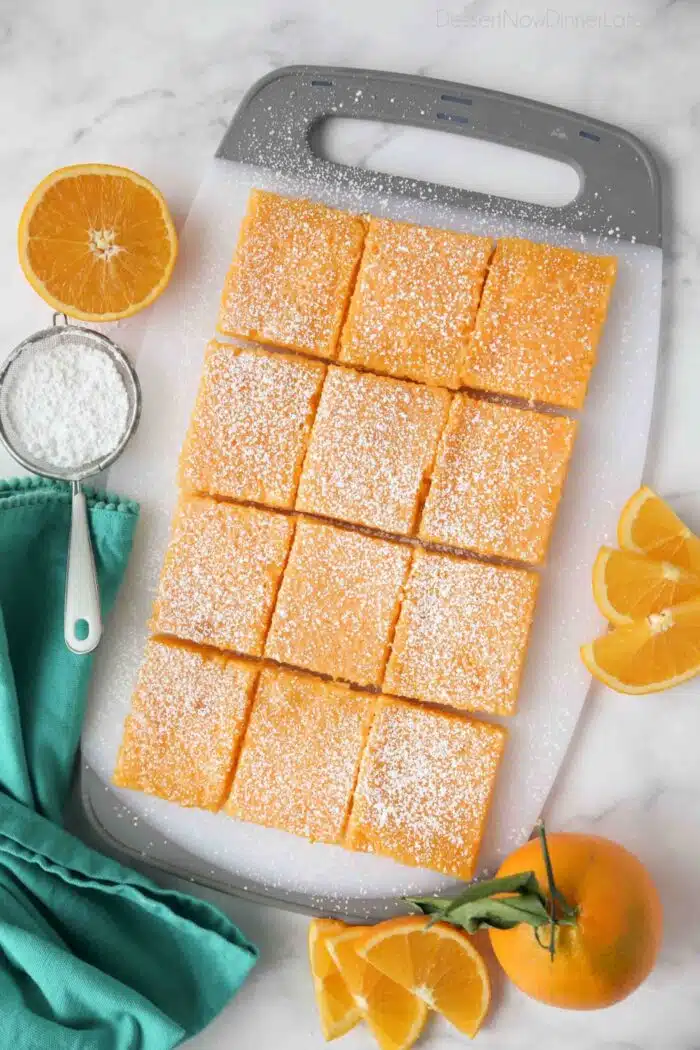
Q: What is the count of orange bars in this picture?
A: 12